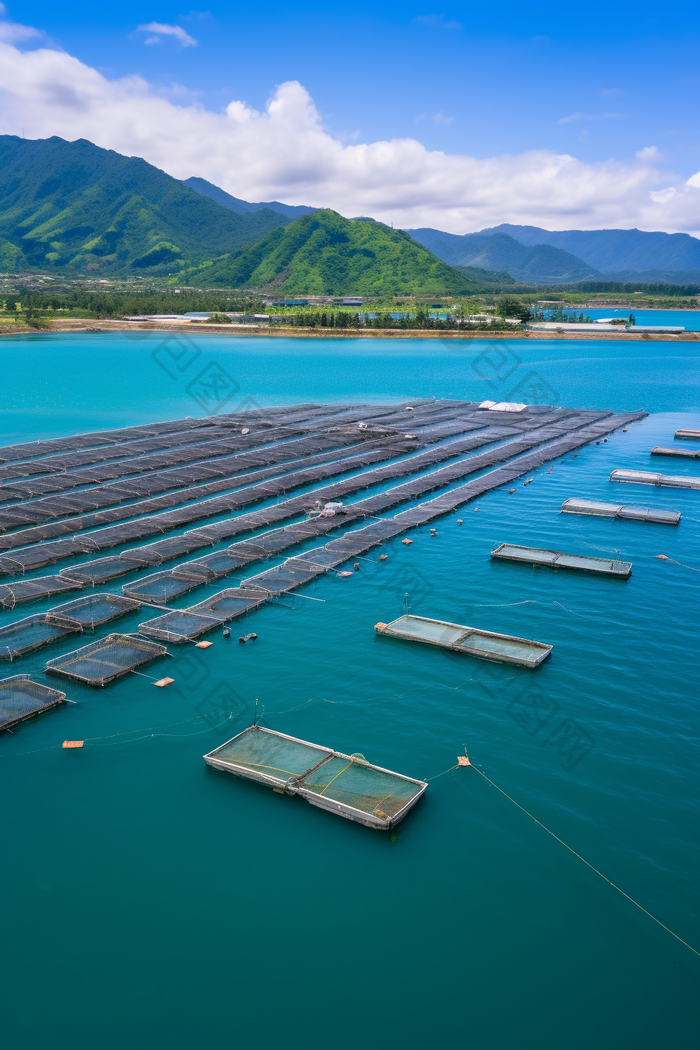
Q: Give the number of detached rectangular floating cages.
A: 7